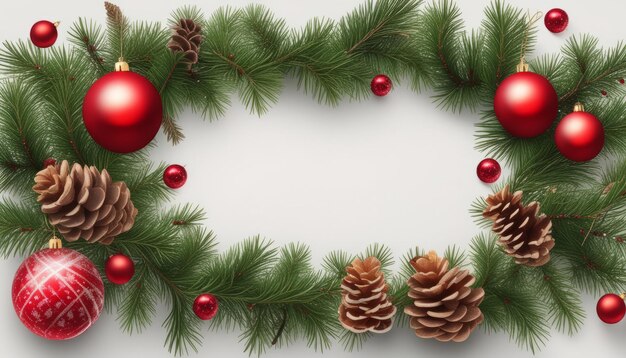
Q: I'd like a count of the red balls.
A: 12